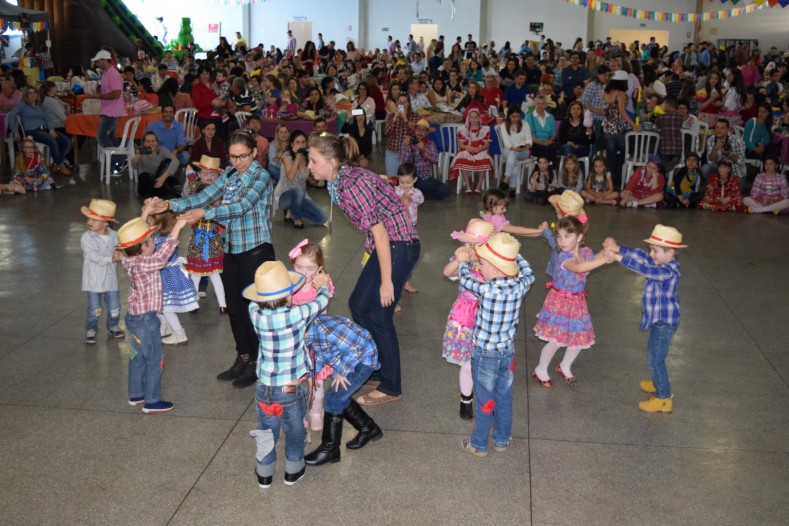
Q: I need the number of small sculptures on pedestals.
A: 0